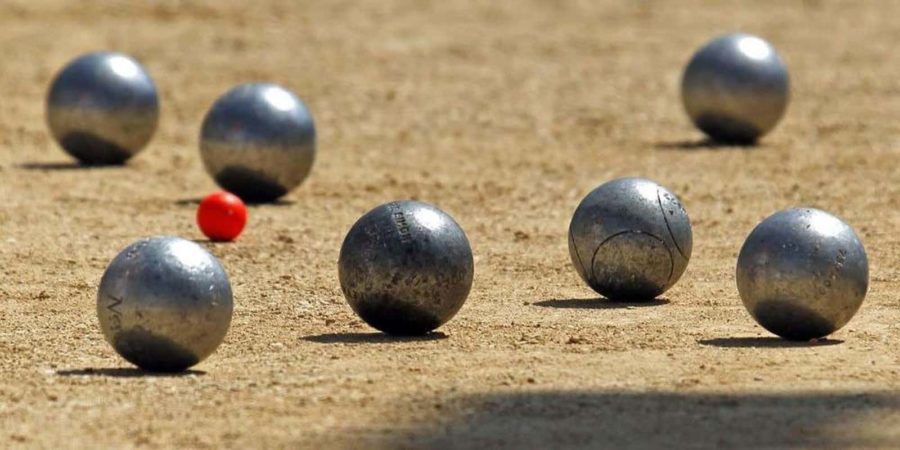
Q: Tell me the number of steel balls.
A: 7